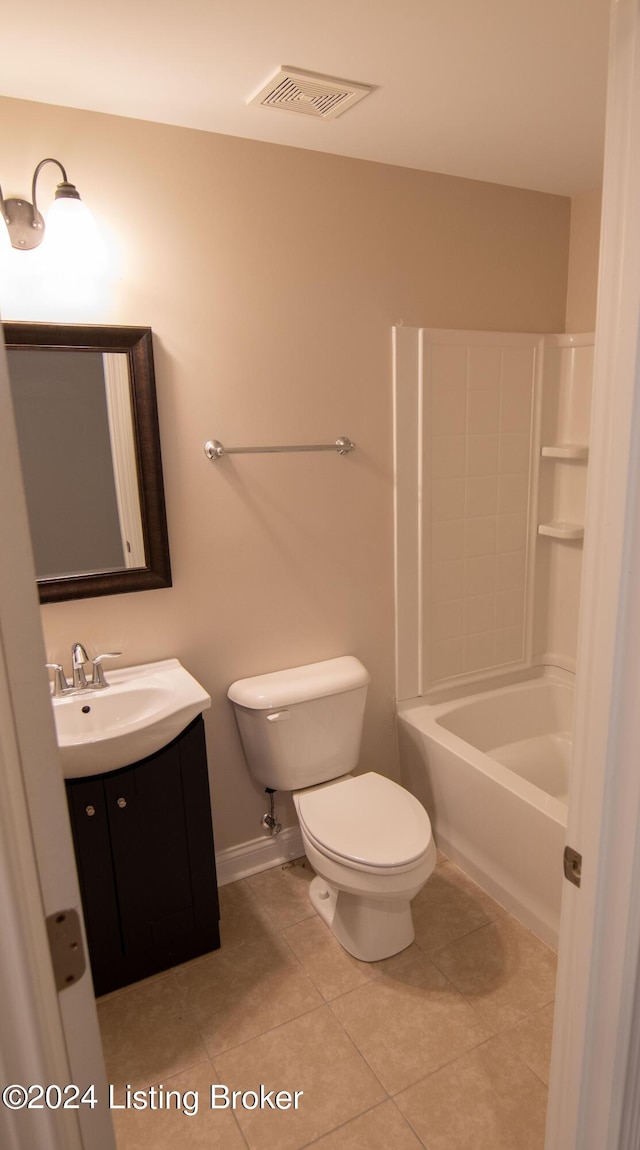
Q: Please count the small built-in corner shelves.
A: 2